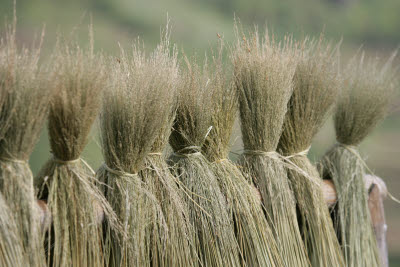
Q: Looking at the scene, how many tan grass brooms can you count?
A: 9